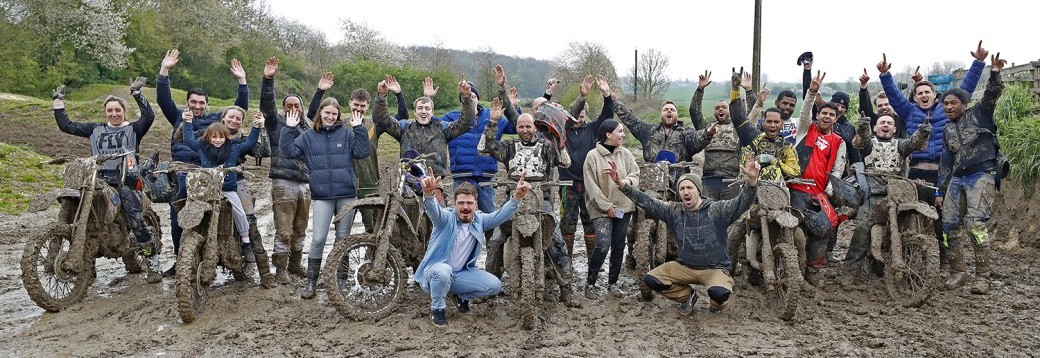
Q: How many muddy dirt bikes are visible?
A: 7